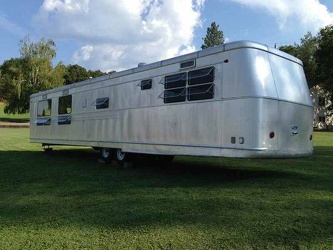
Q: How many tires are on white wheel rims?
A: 2